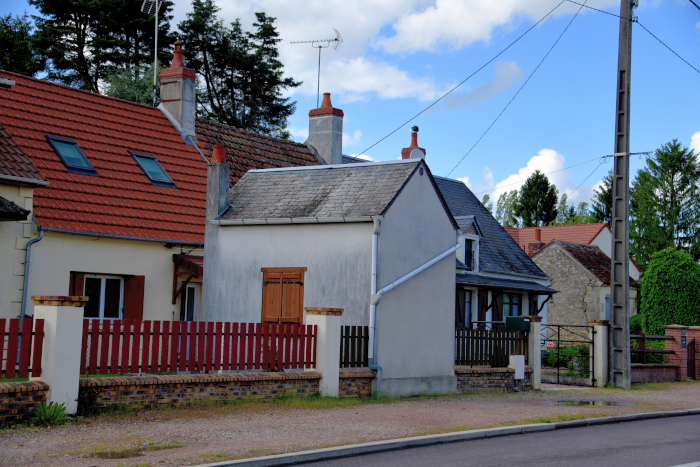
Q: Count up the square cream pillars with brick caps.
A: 4